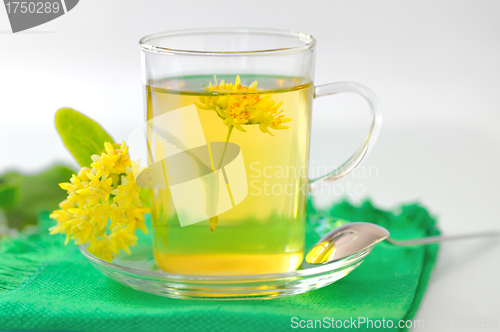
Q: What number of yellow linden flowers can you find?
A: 2